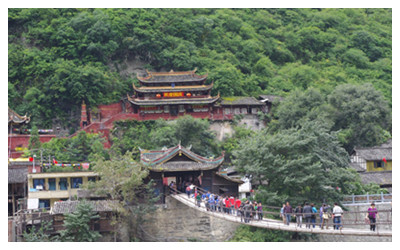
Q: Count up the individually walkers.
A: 1